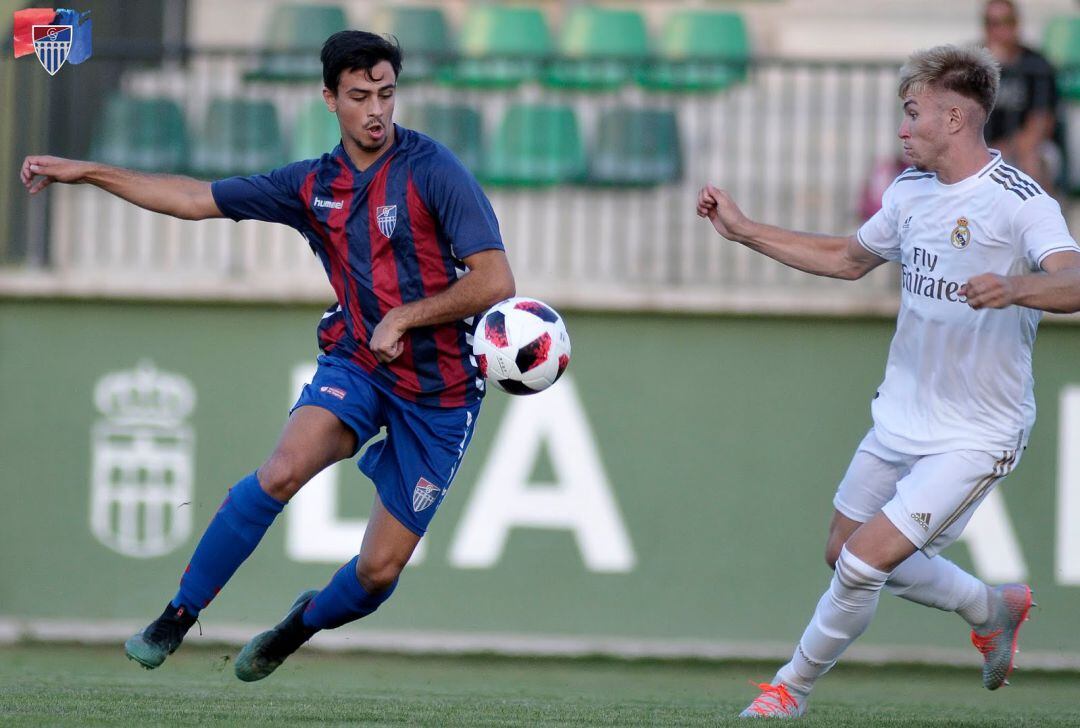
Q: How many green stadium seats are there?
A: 12